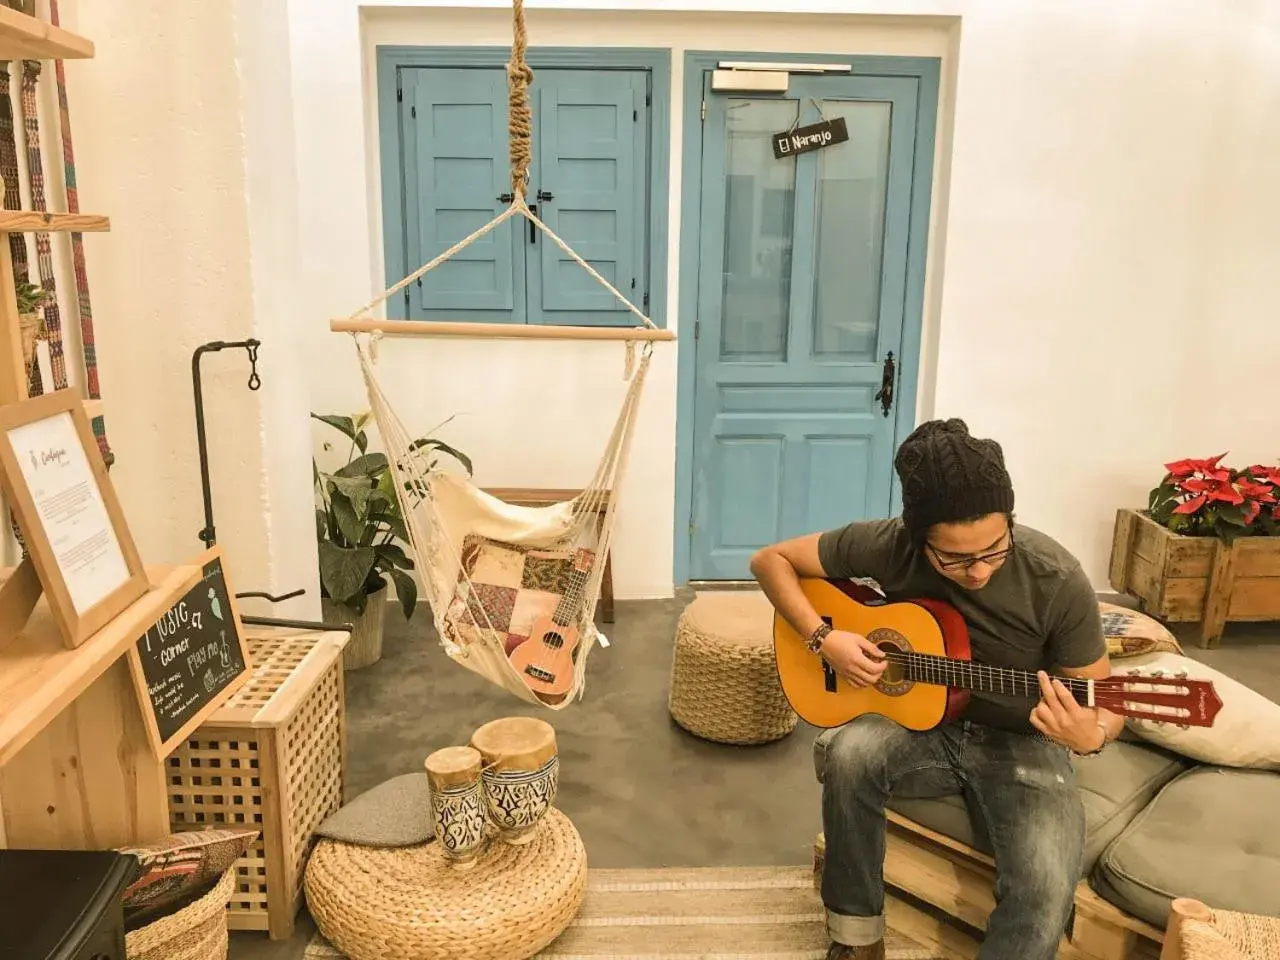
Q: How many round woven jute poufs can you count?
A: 2